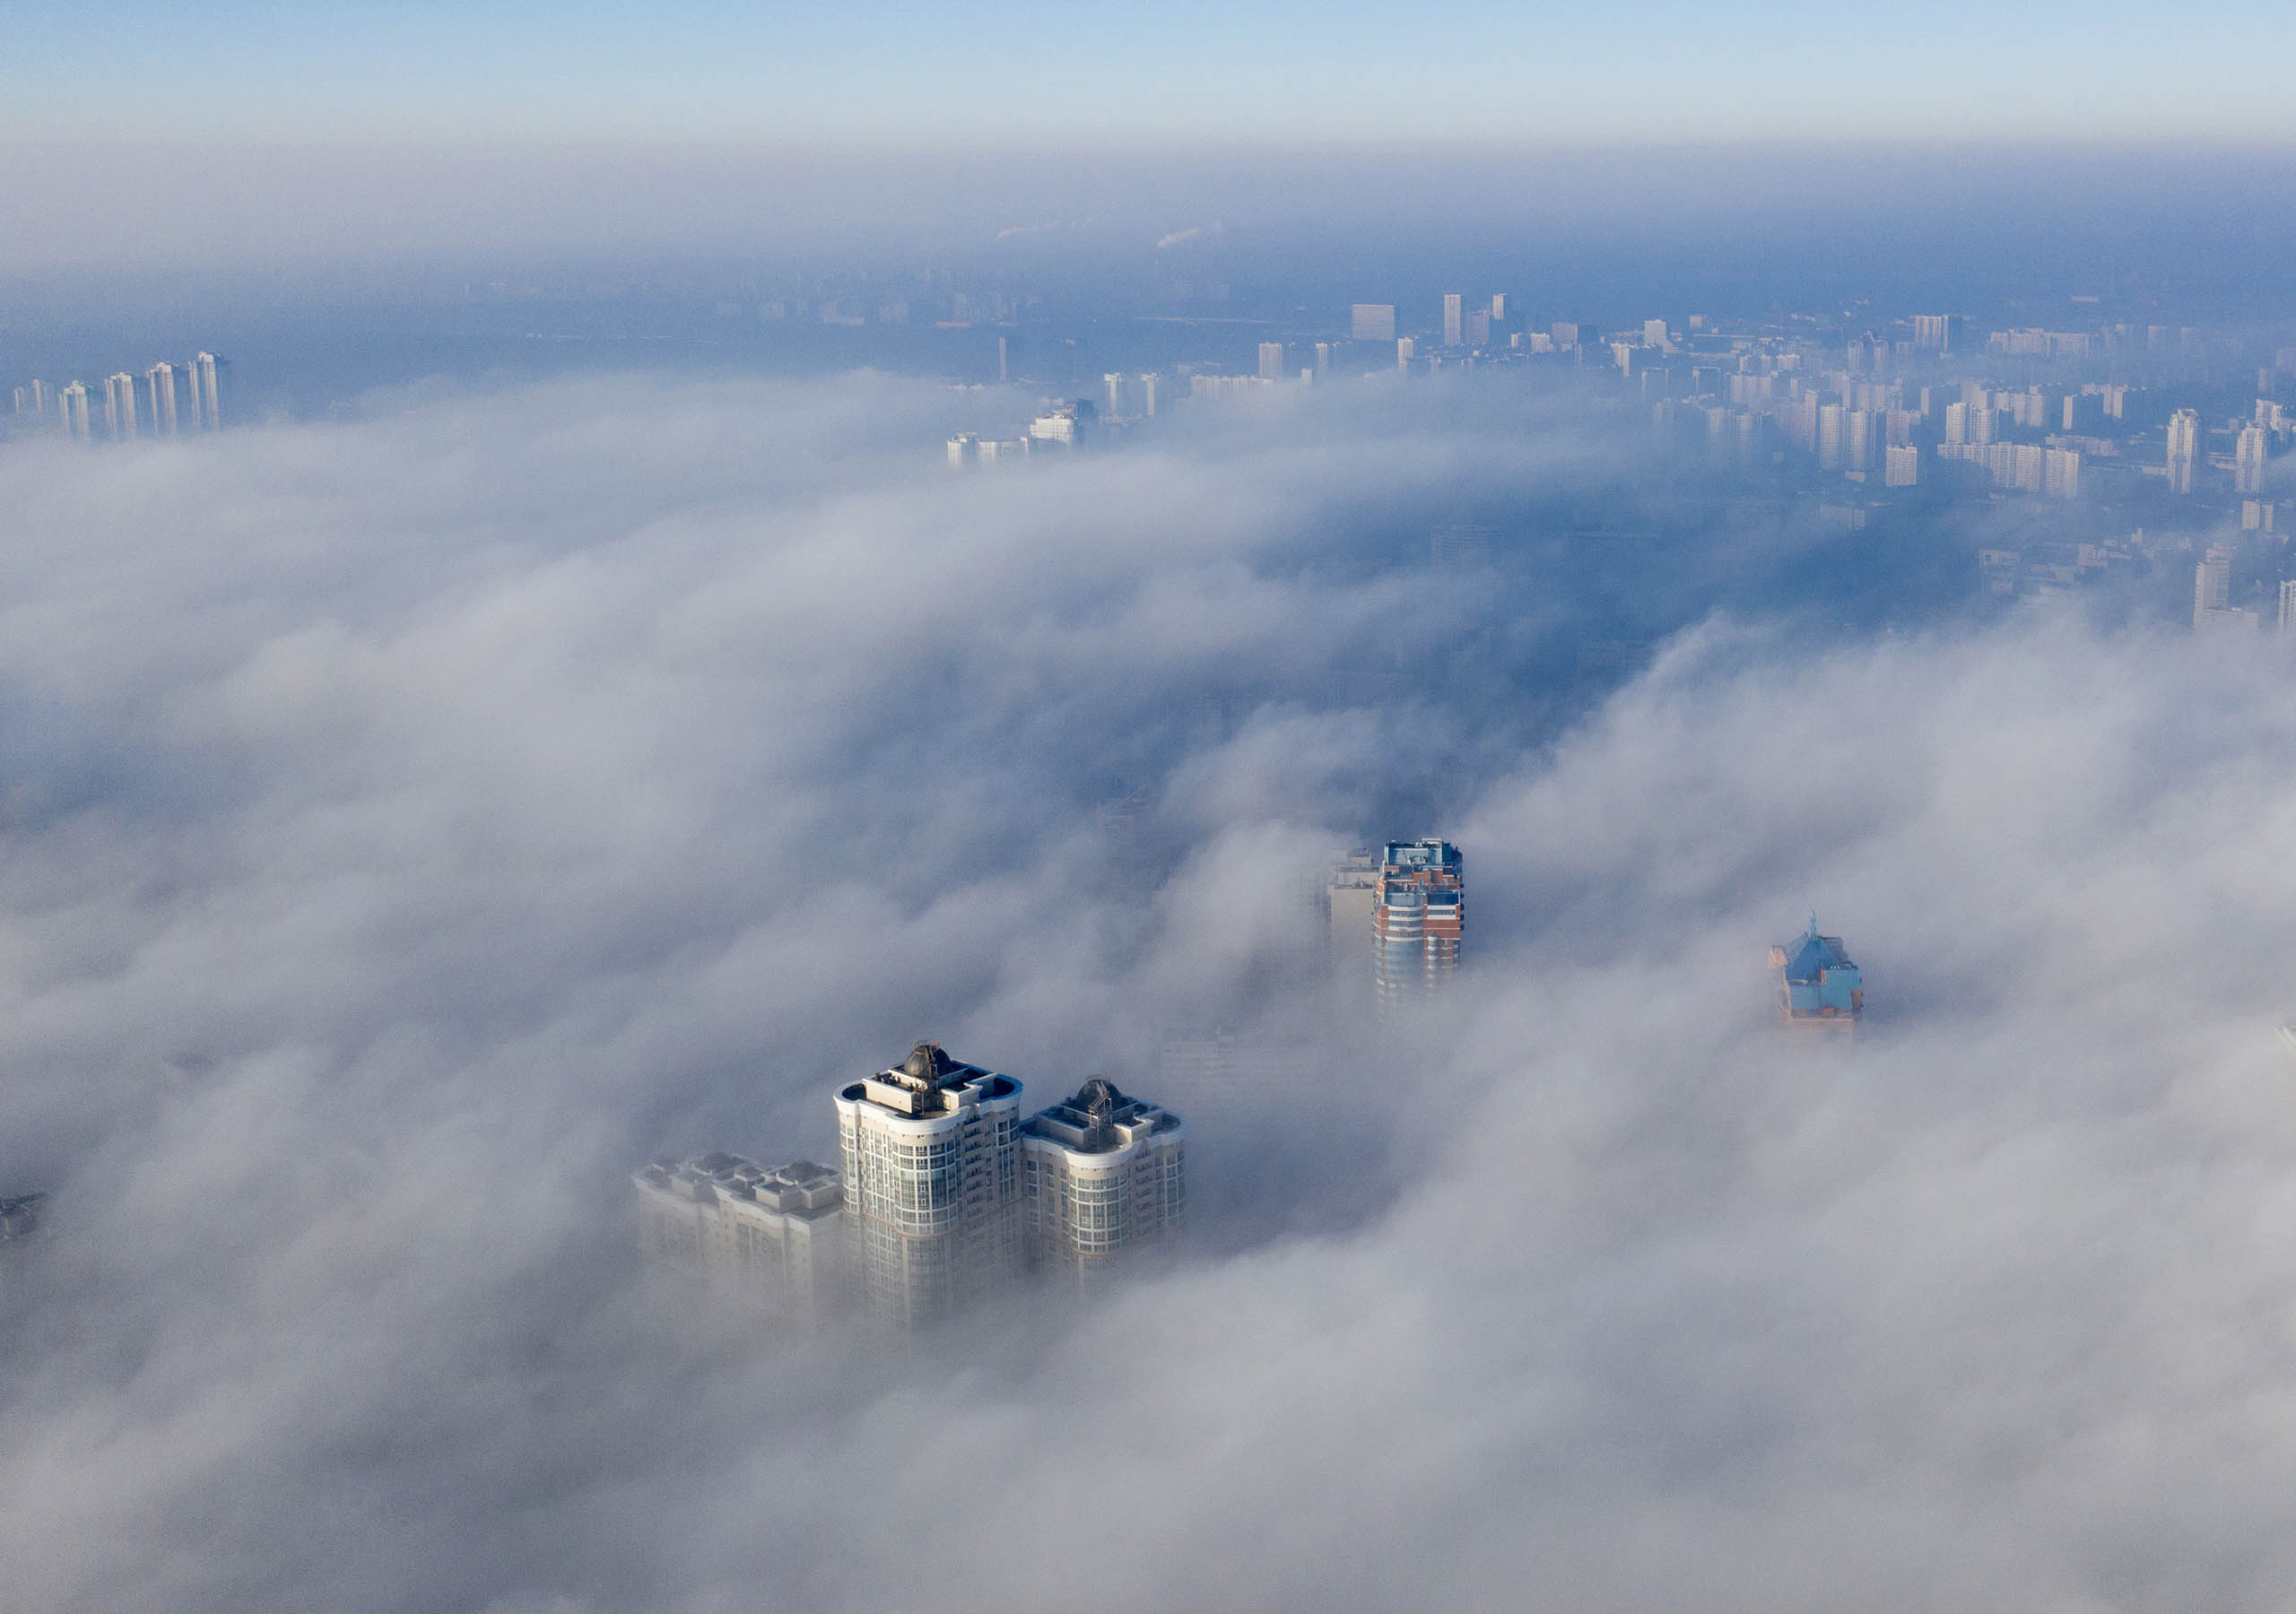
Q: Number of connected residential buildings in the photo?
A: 4